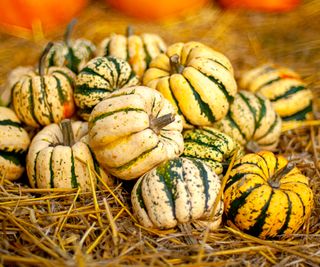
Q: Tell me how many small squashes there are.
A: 14